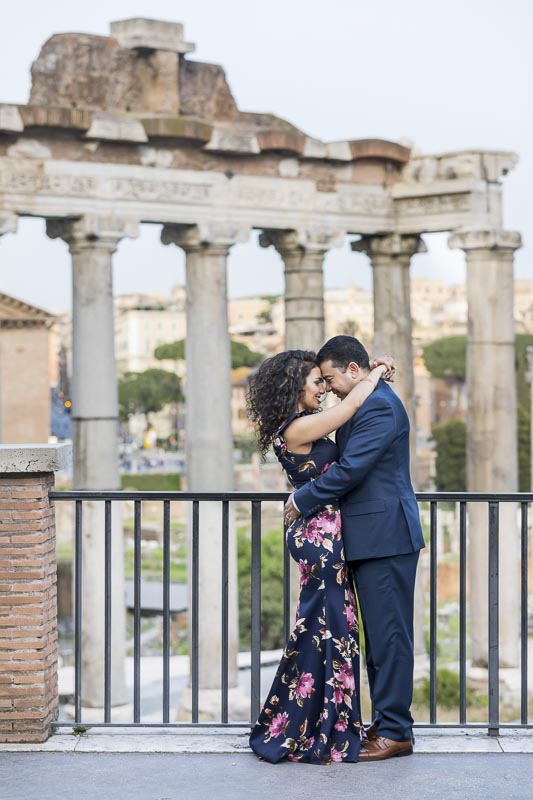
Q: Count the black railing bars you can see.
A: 12